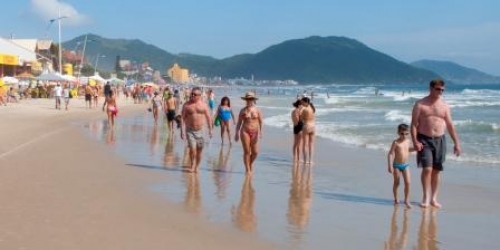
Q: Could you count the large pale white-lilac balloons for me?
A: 0